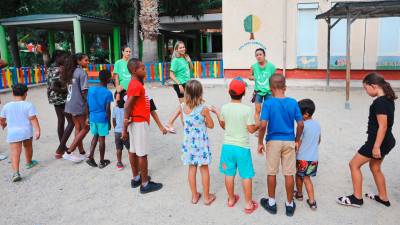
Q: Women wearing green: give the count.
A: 3